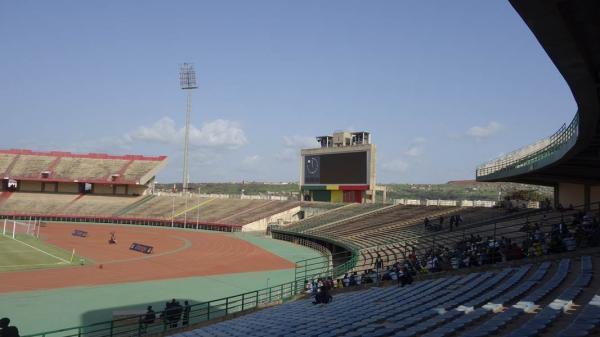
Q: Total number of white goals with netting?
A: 1